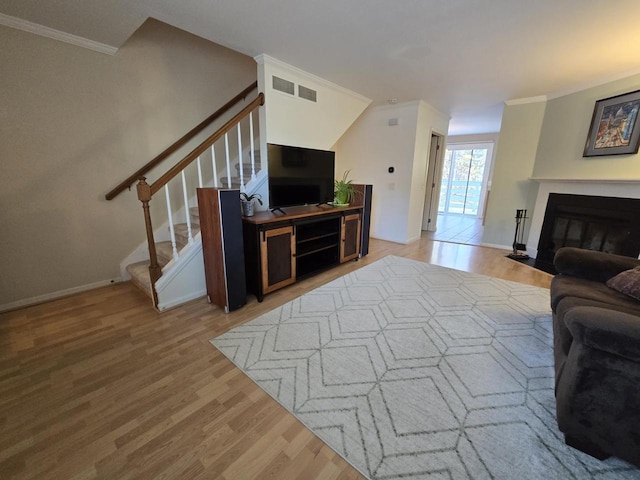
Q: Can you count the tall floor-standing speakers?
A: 2